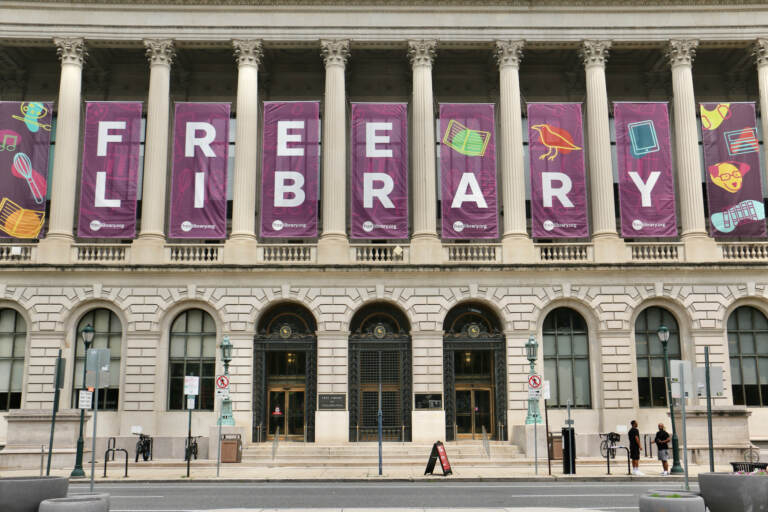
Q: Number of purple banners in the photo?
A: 9